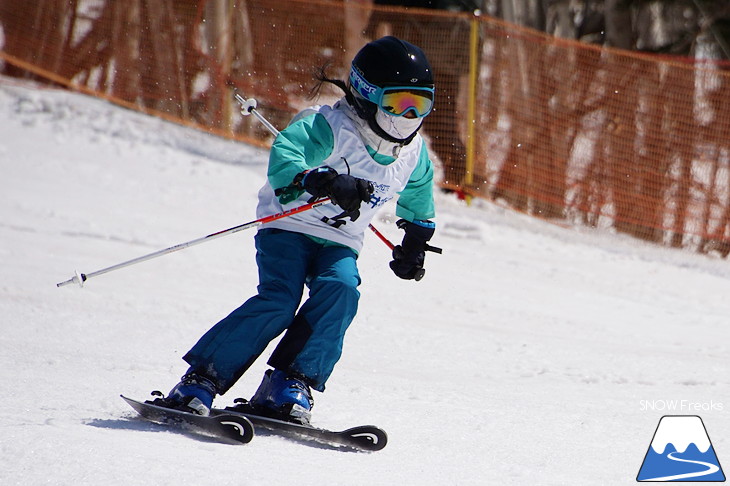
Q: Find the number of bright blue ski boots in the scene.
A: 2